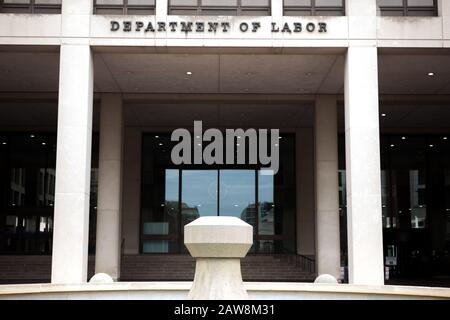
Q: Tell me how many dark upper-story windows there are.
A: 5